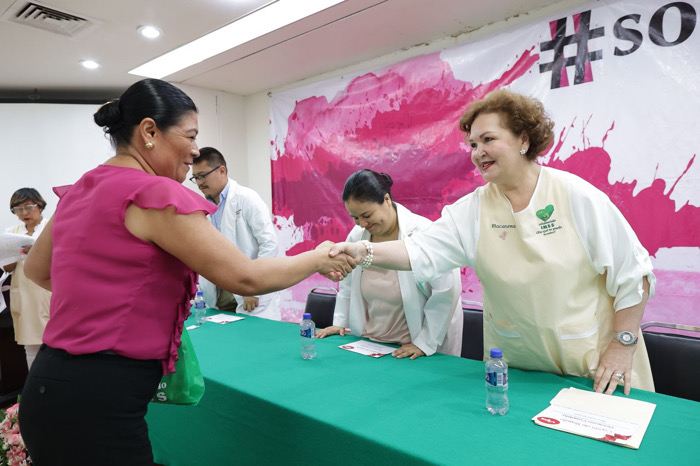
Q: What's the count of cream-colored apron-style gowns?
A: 2